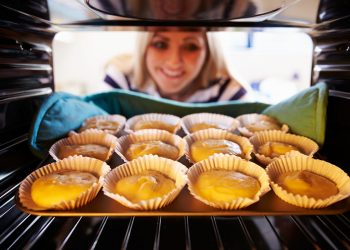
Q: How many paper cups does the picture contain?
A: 12